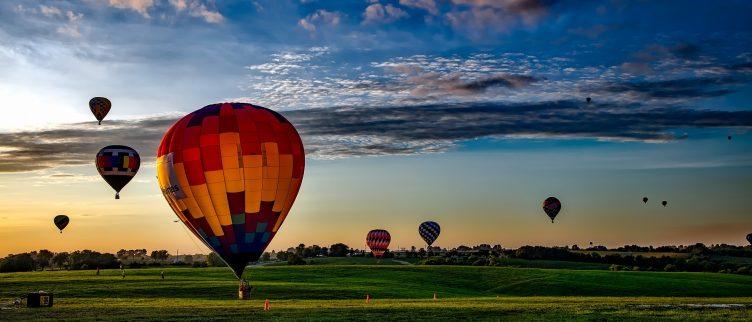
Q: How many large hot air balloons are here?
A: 1